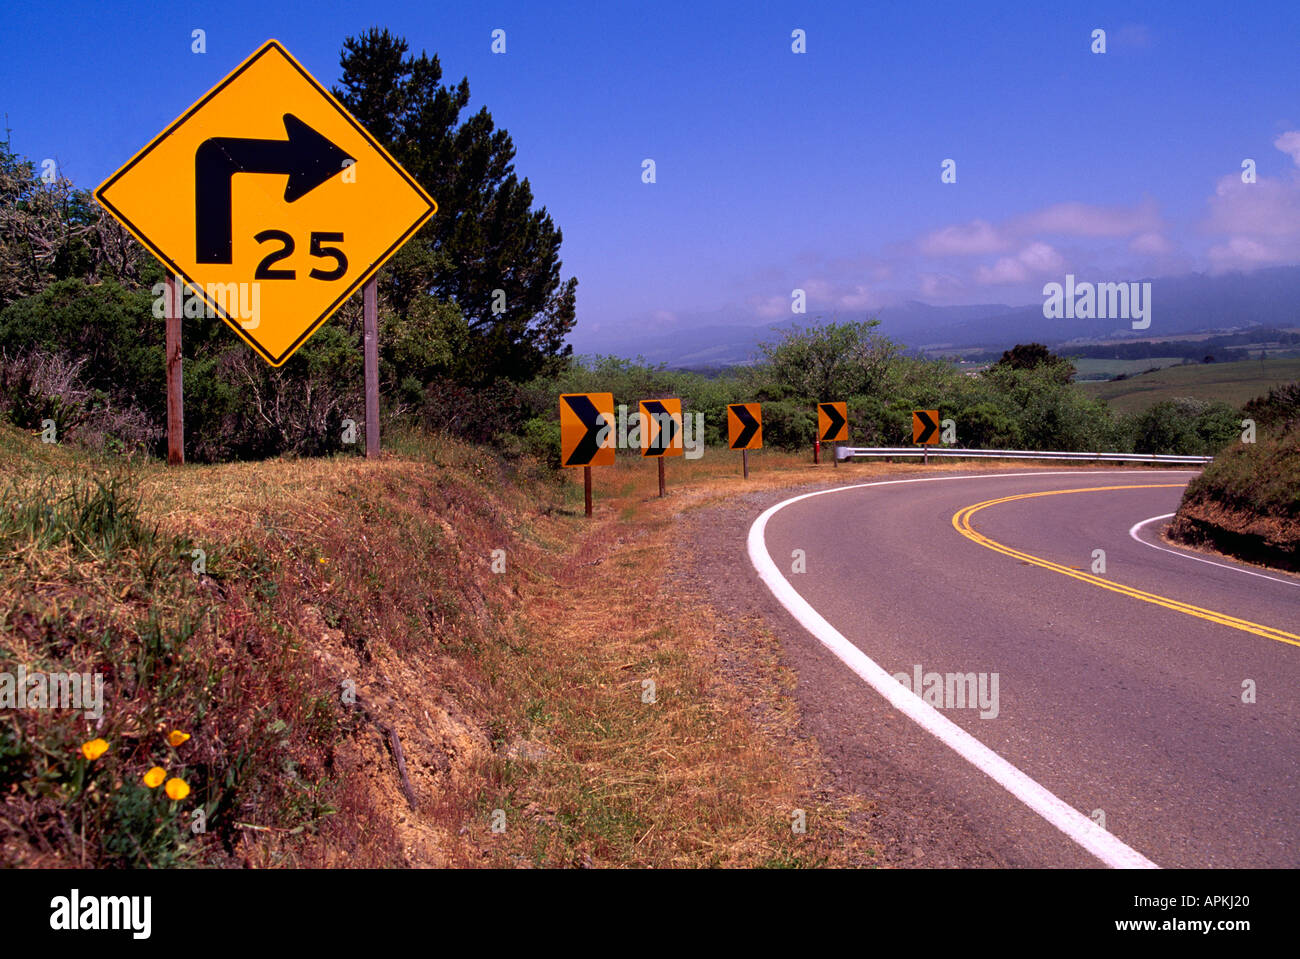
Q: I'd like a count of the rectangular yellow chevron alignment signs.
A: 5